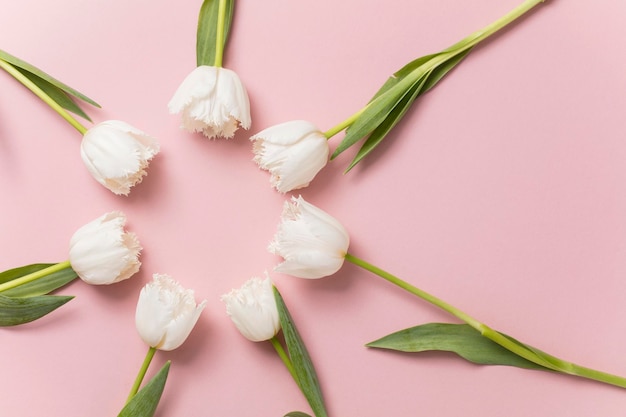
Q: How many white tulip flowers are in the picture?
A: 7